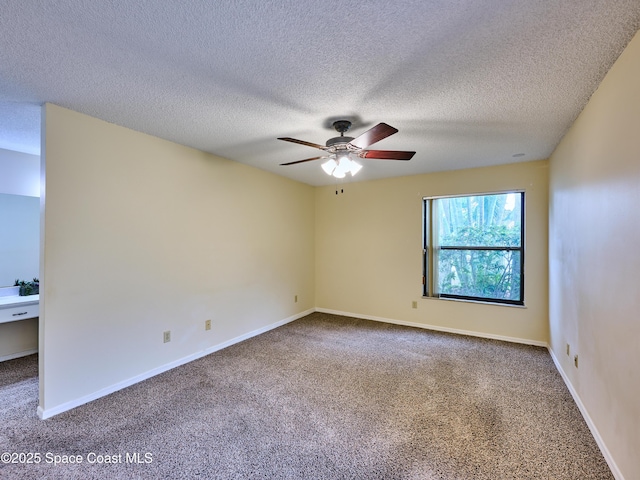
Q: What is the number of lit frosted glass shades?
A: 4